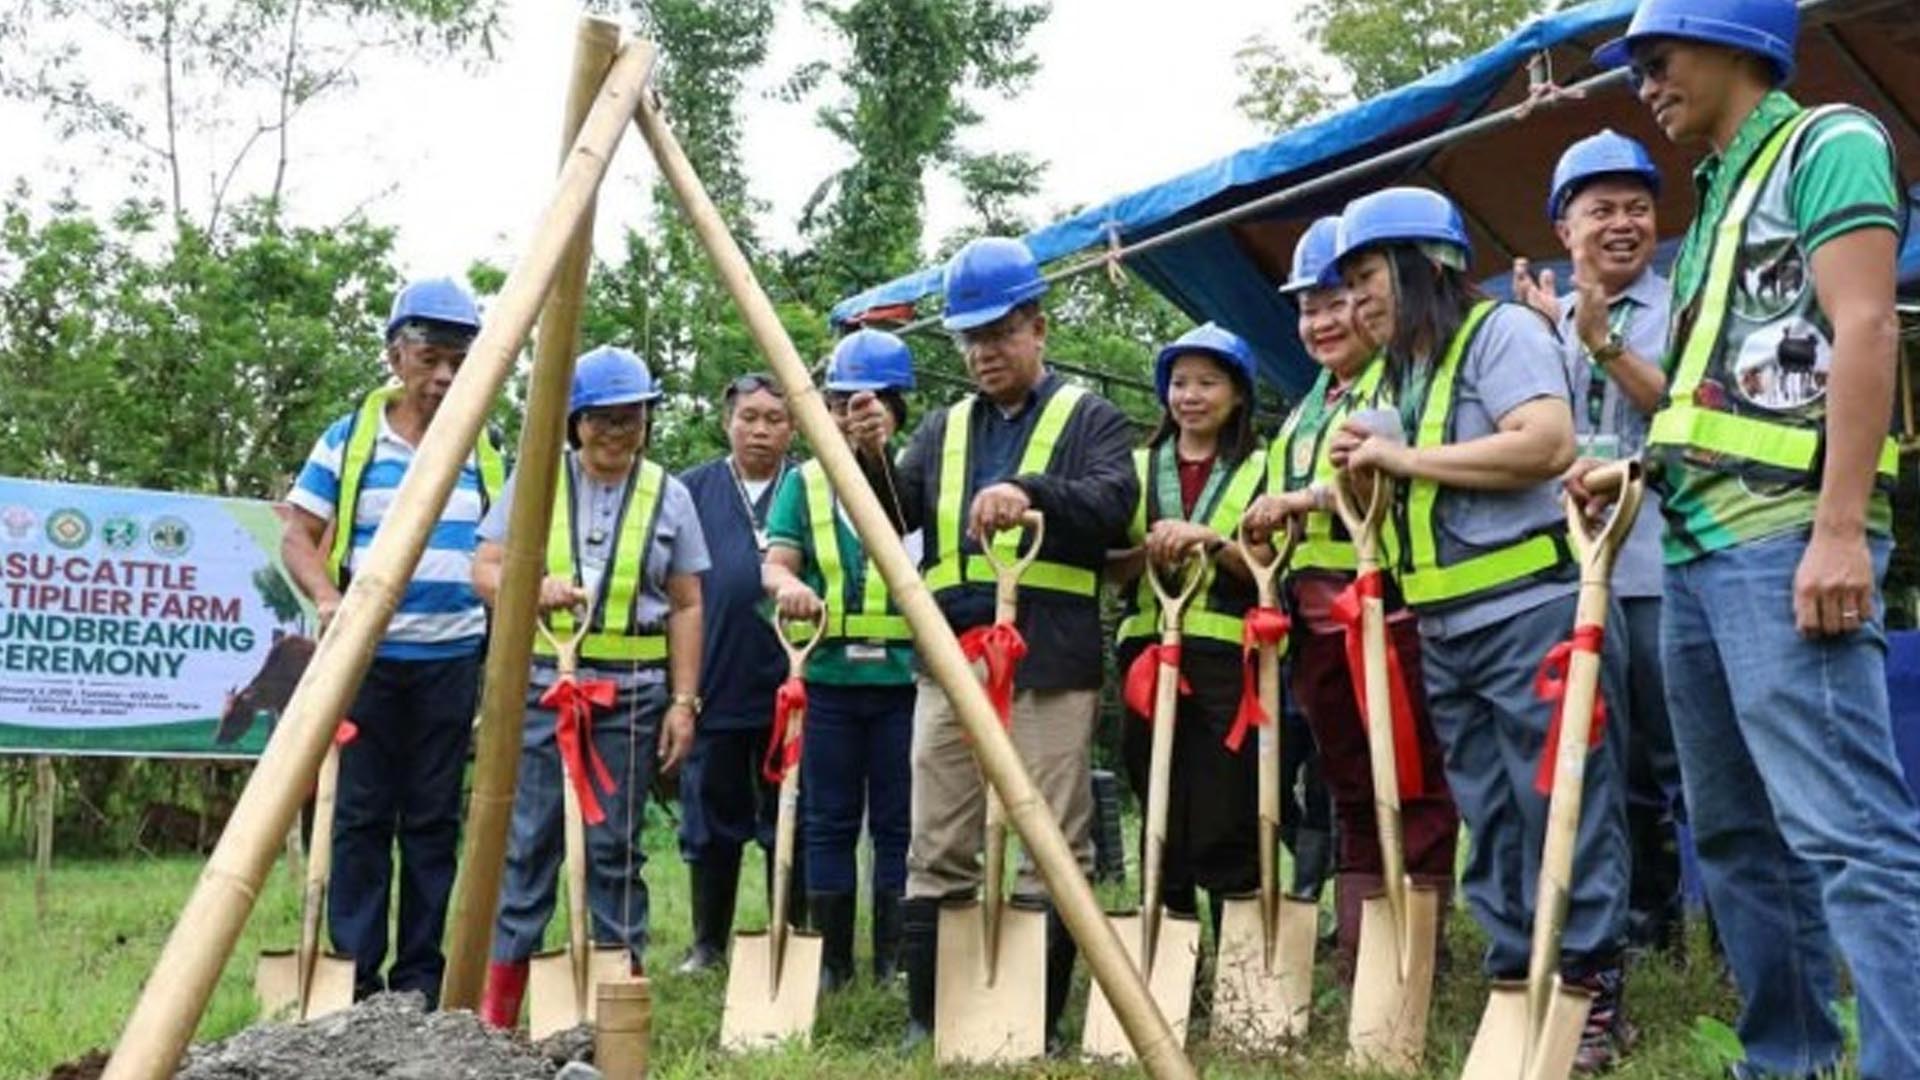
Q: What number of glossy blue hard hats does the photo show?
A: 9